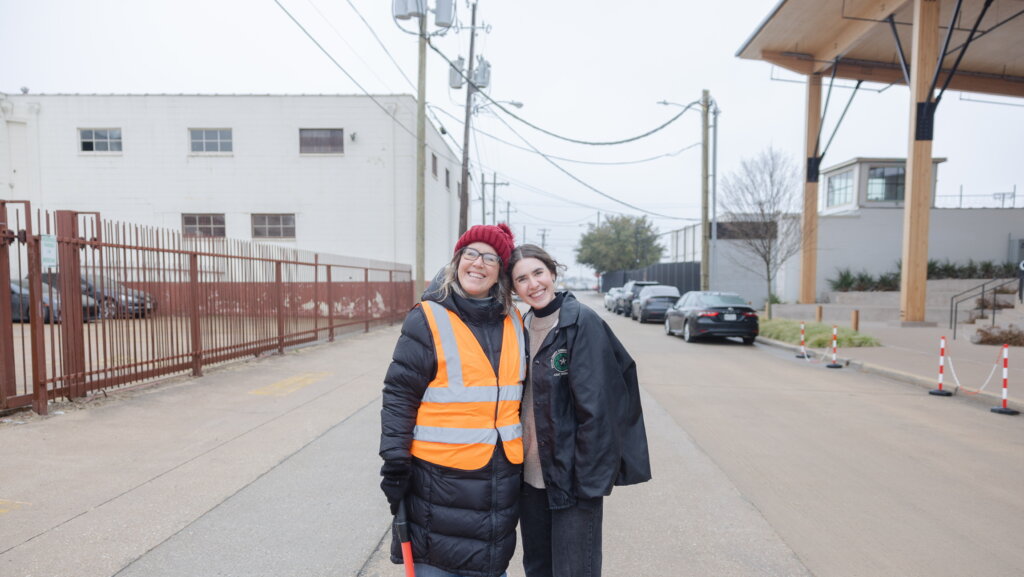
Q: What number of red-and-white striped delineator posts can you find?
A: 4